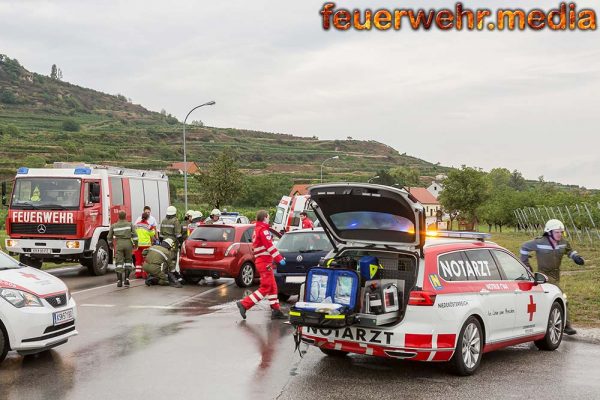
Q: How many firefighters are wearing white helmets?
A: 6